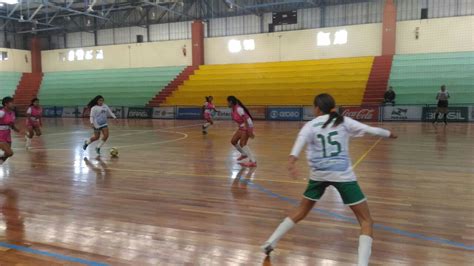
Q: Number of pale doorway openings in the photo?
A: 0